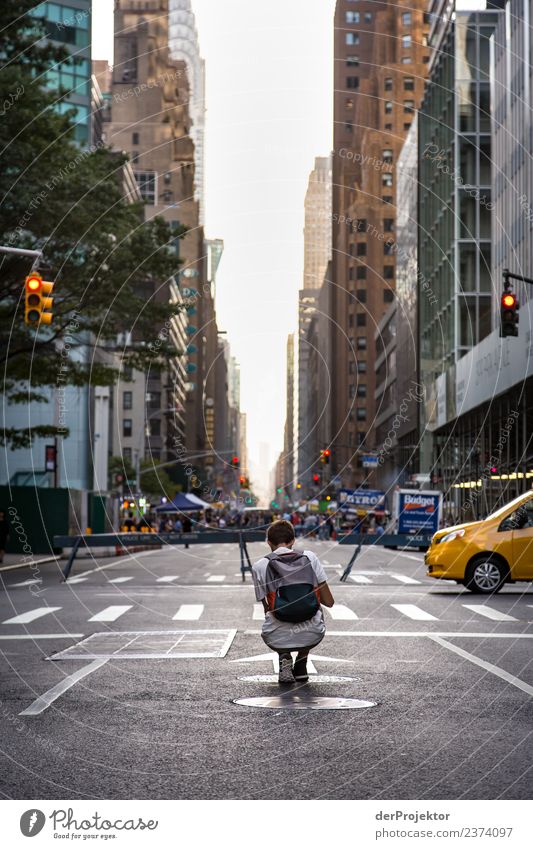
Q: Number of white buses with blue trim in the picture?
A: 0